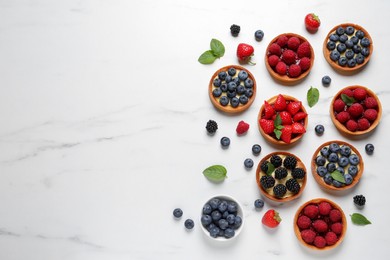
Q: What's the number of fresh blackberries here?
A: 11